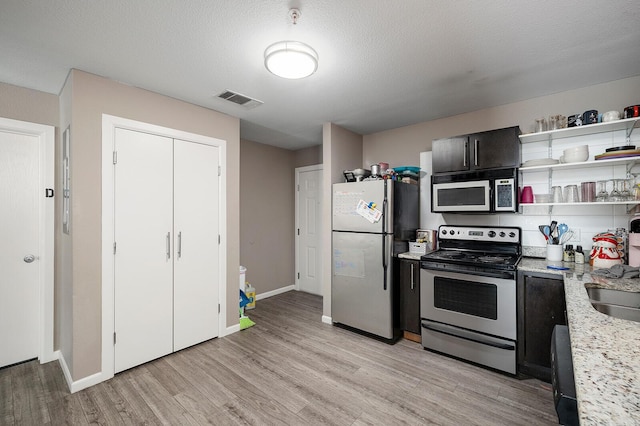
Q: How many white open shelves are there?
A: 3